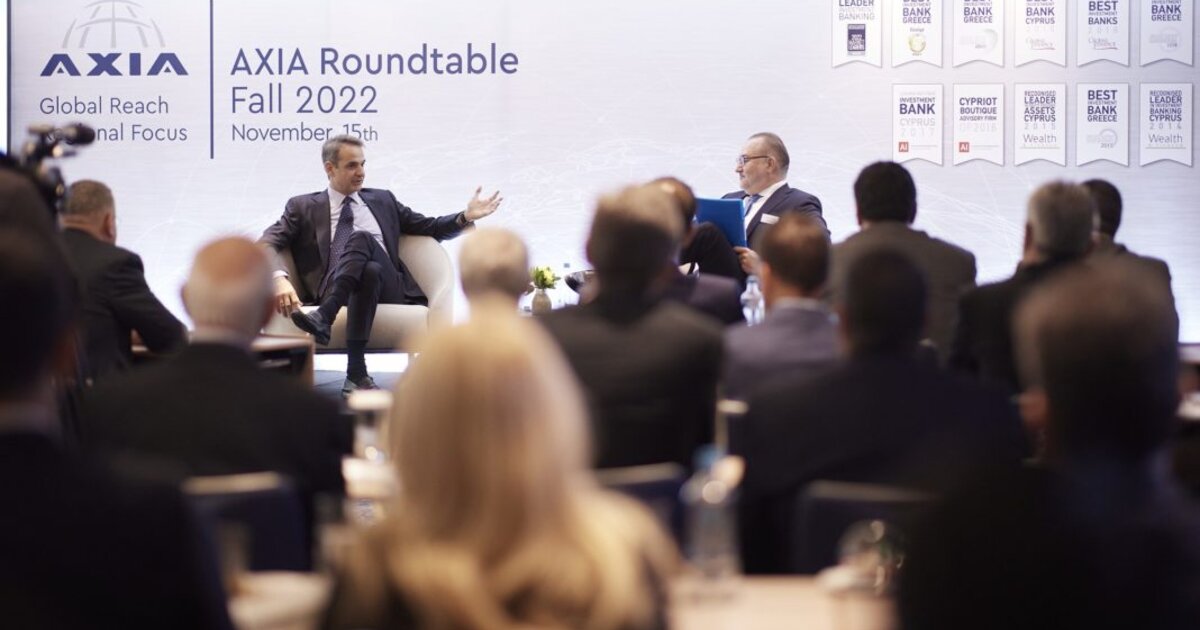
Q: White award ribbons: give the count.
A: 11